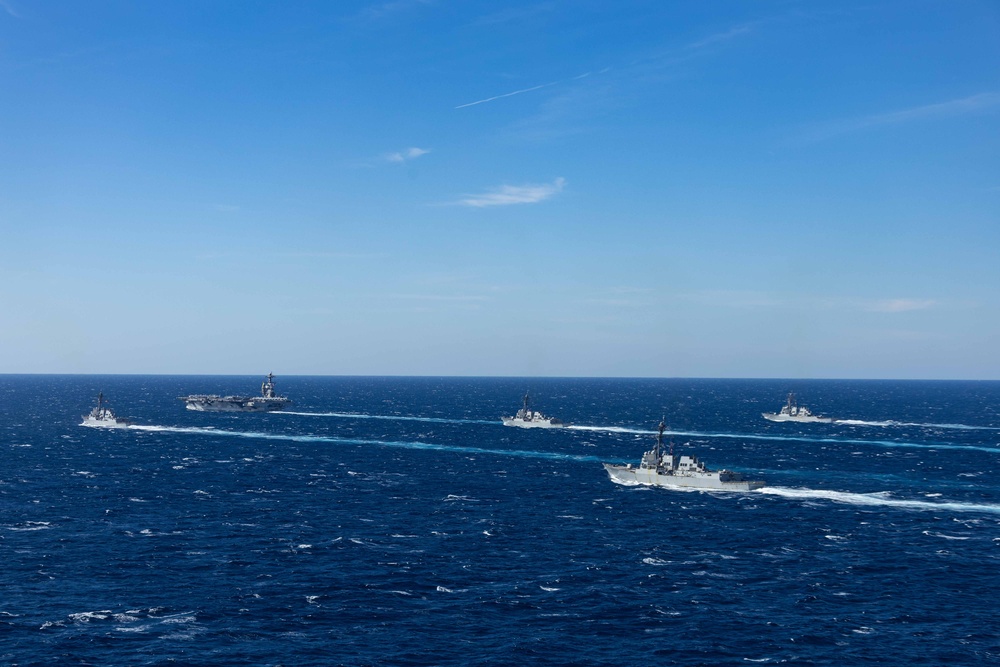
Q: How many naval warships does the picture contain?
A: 5